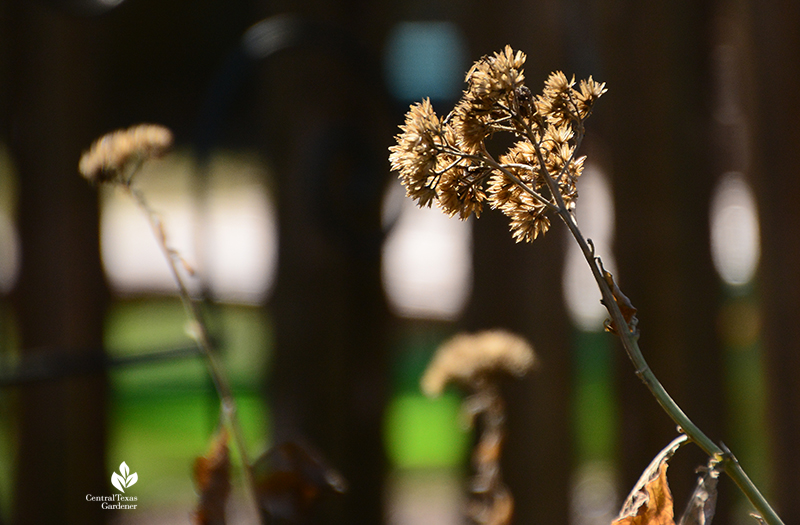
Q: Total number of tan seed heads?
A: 3